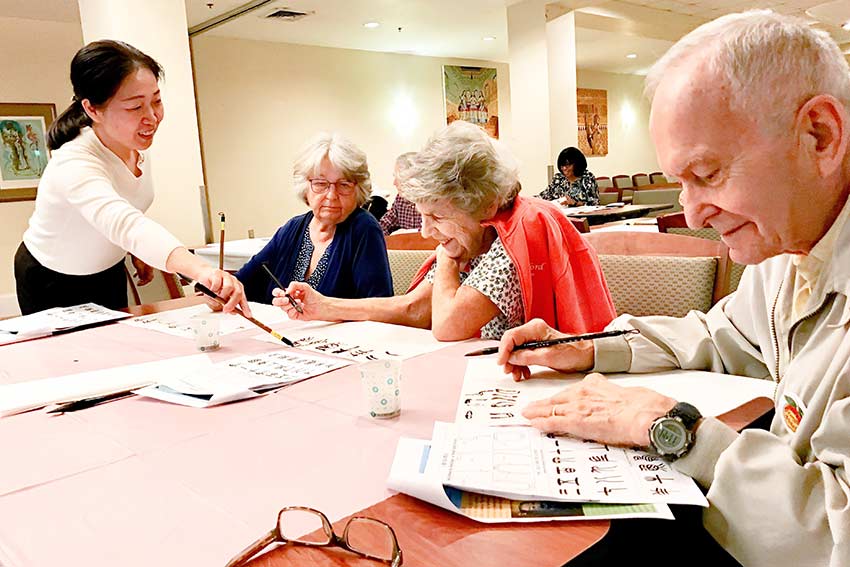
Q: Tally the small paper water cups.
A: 2